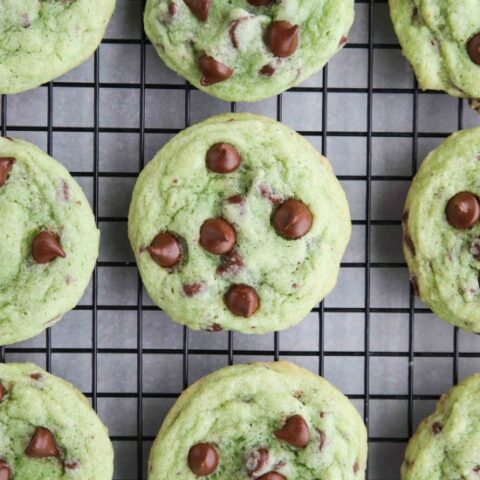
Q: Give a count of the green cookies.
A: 9